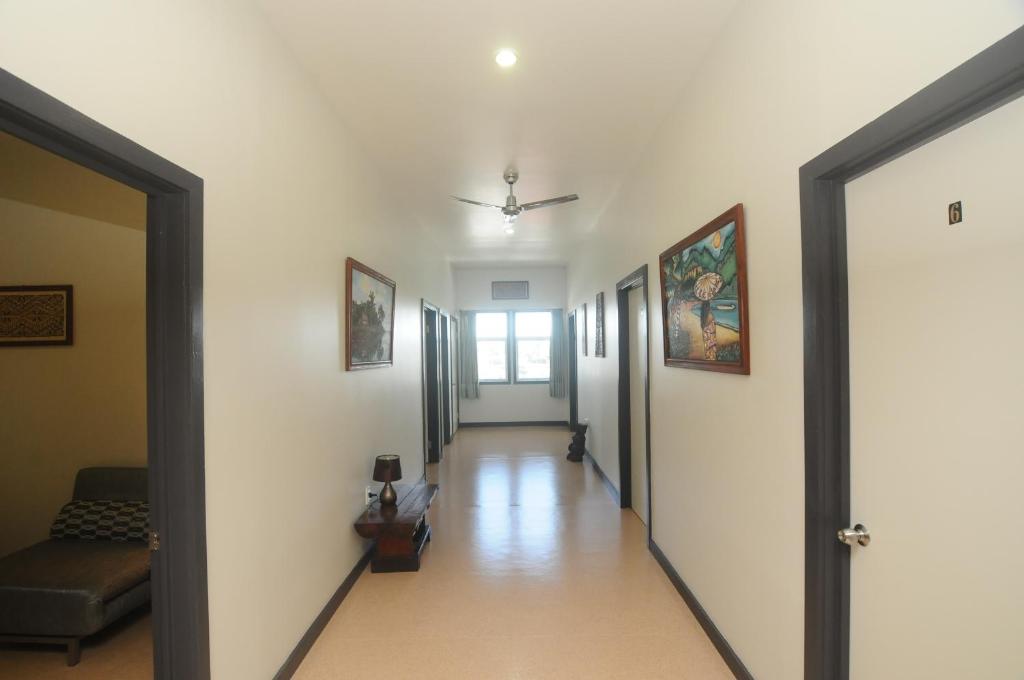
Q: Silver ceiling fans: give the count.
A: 1